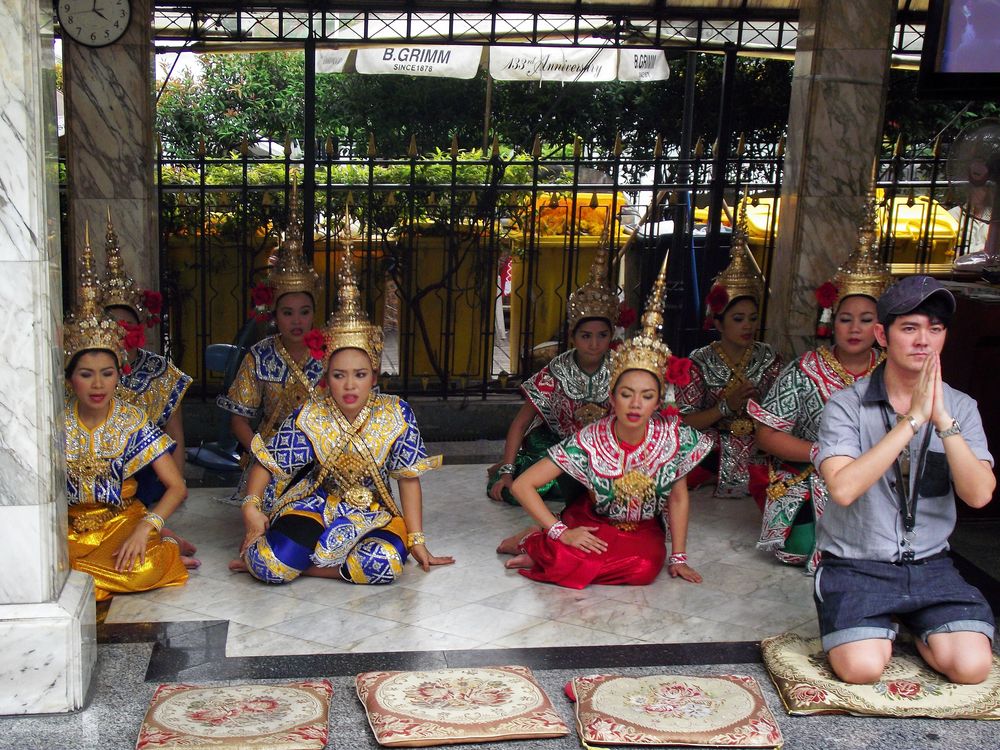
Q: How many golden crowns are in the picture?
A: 8